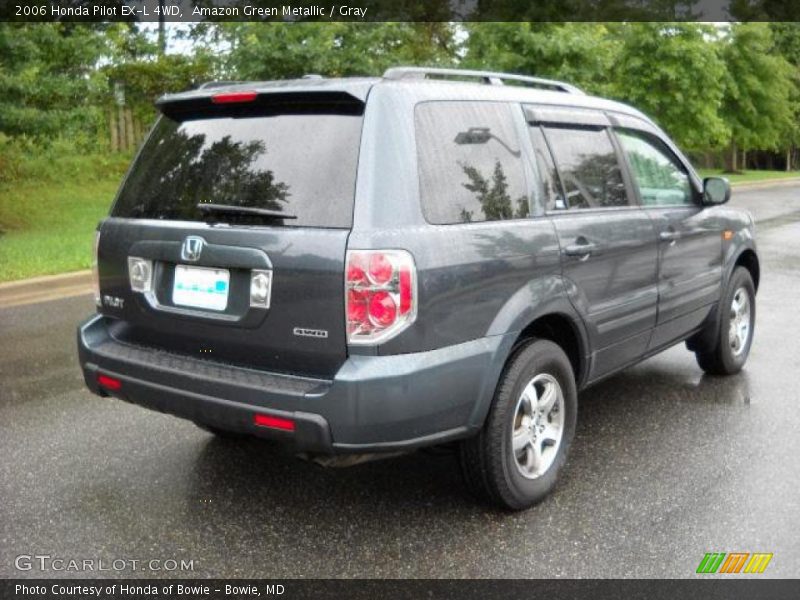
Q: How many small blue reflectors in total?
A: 0